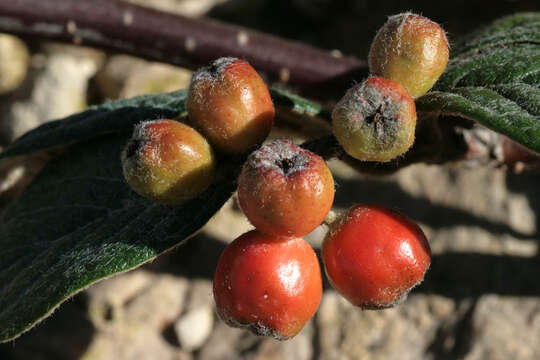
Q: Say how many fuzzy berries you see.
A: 7